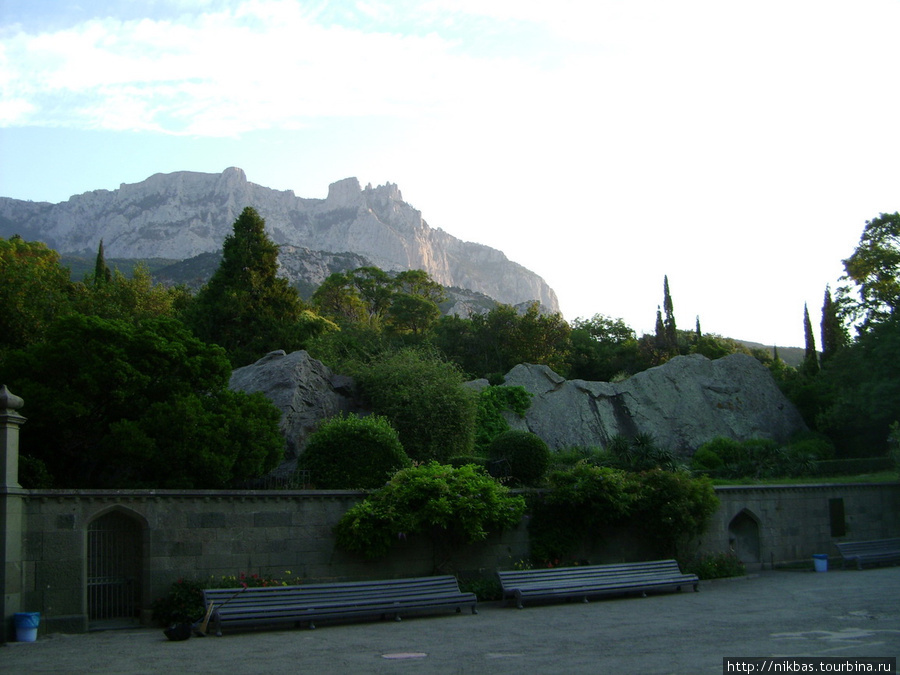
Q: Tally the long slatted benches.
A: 3